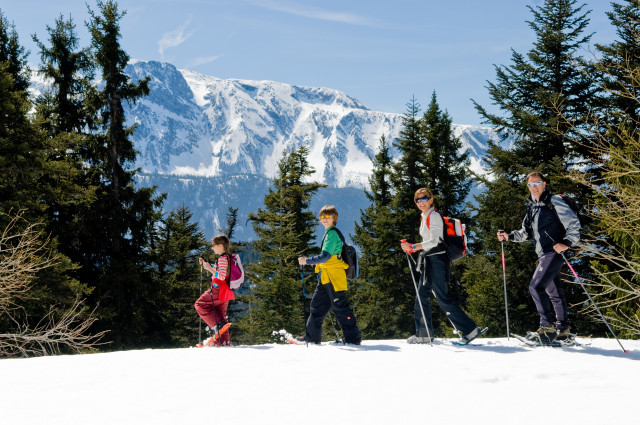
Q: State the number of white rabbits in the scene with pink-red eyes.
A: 0